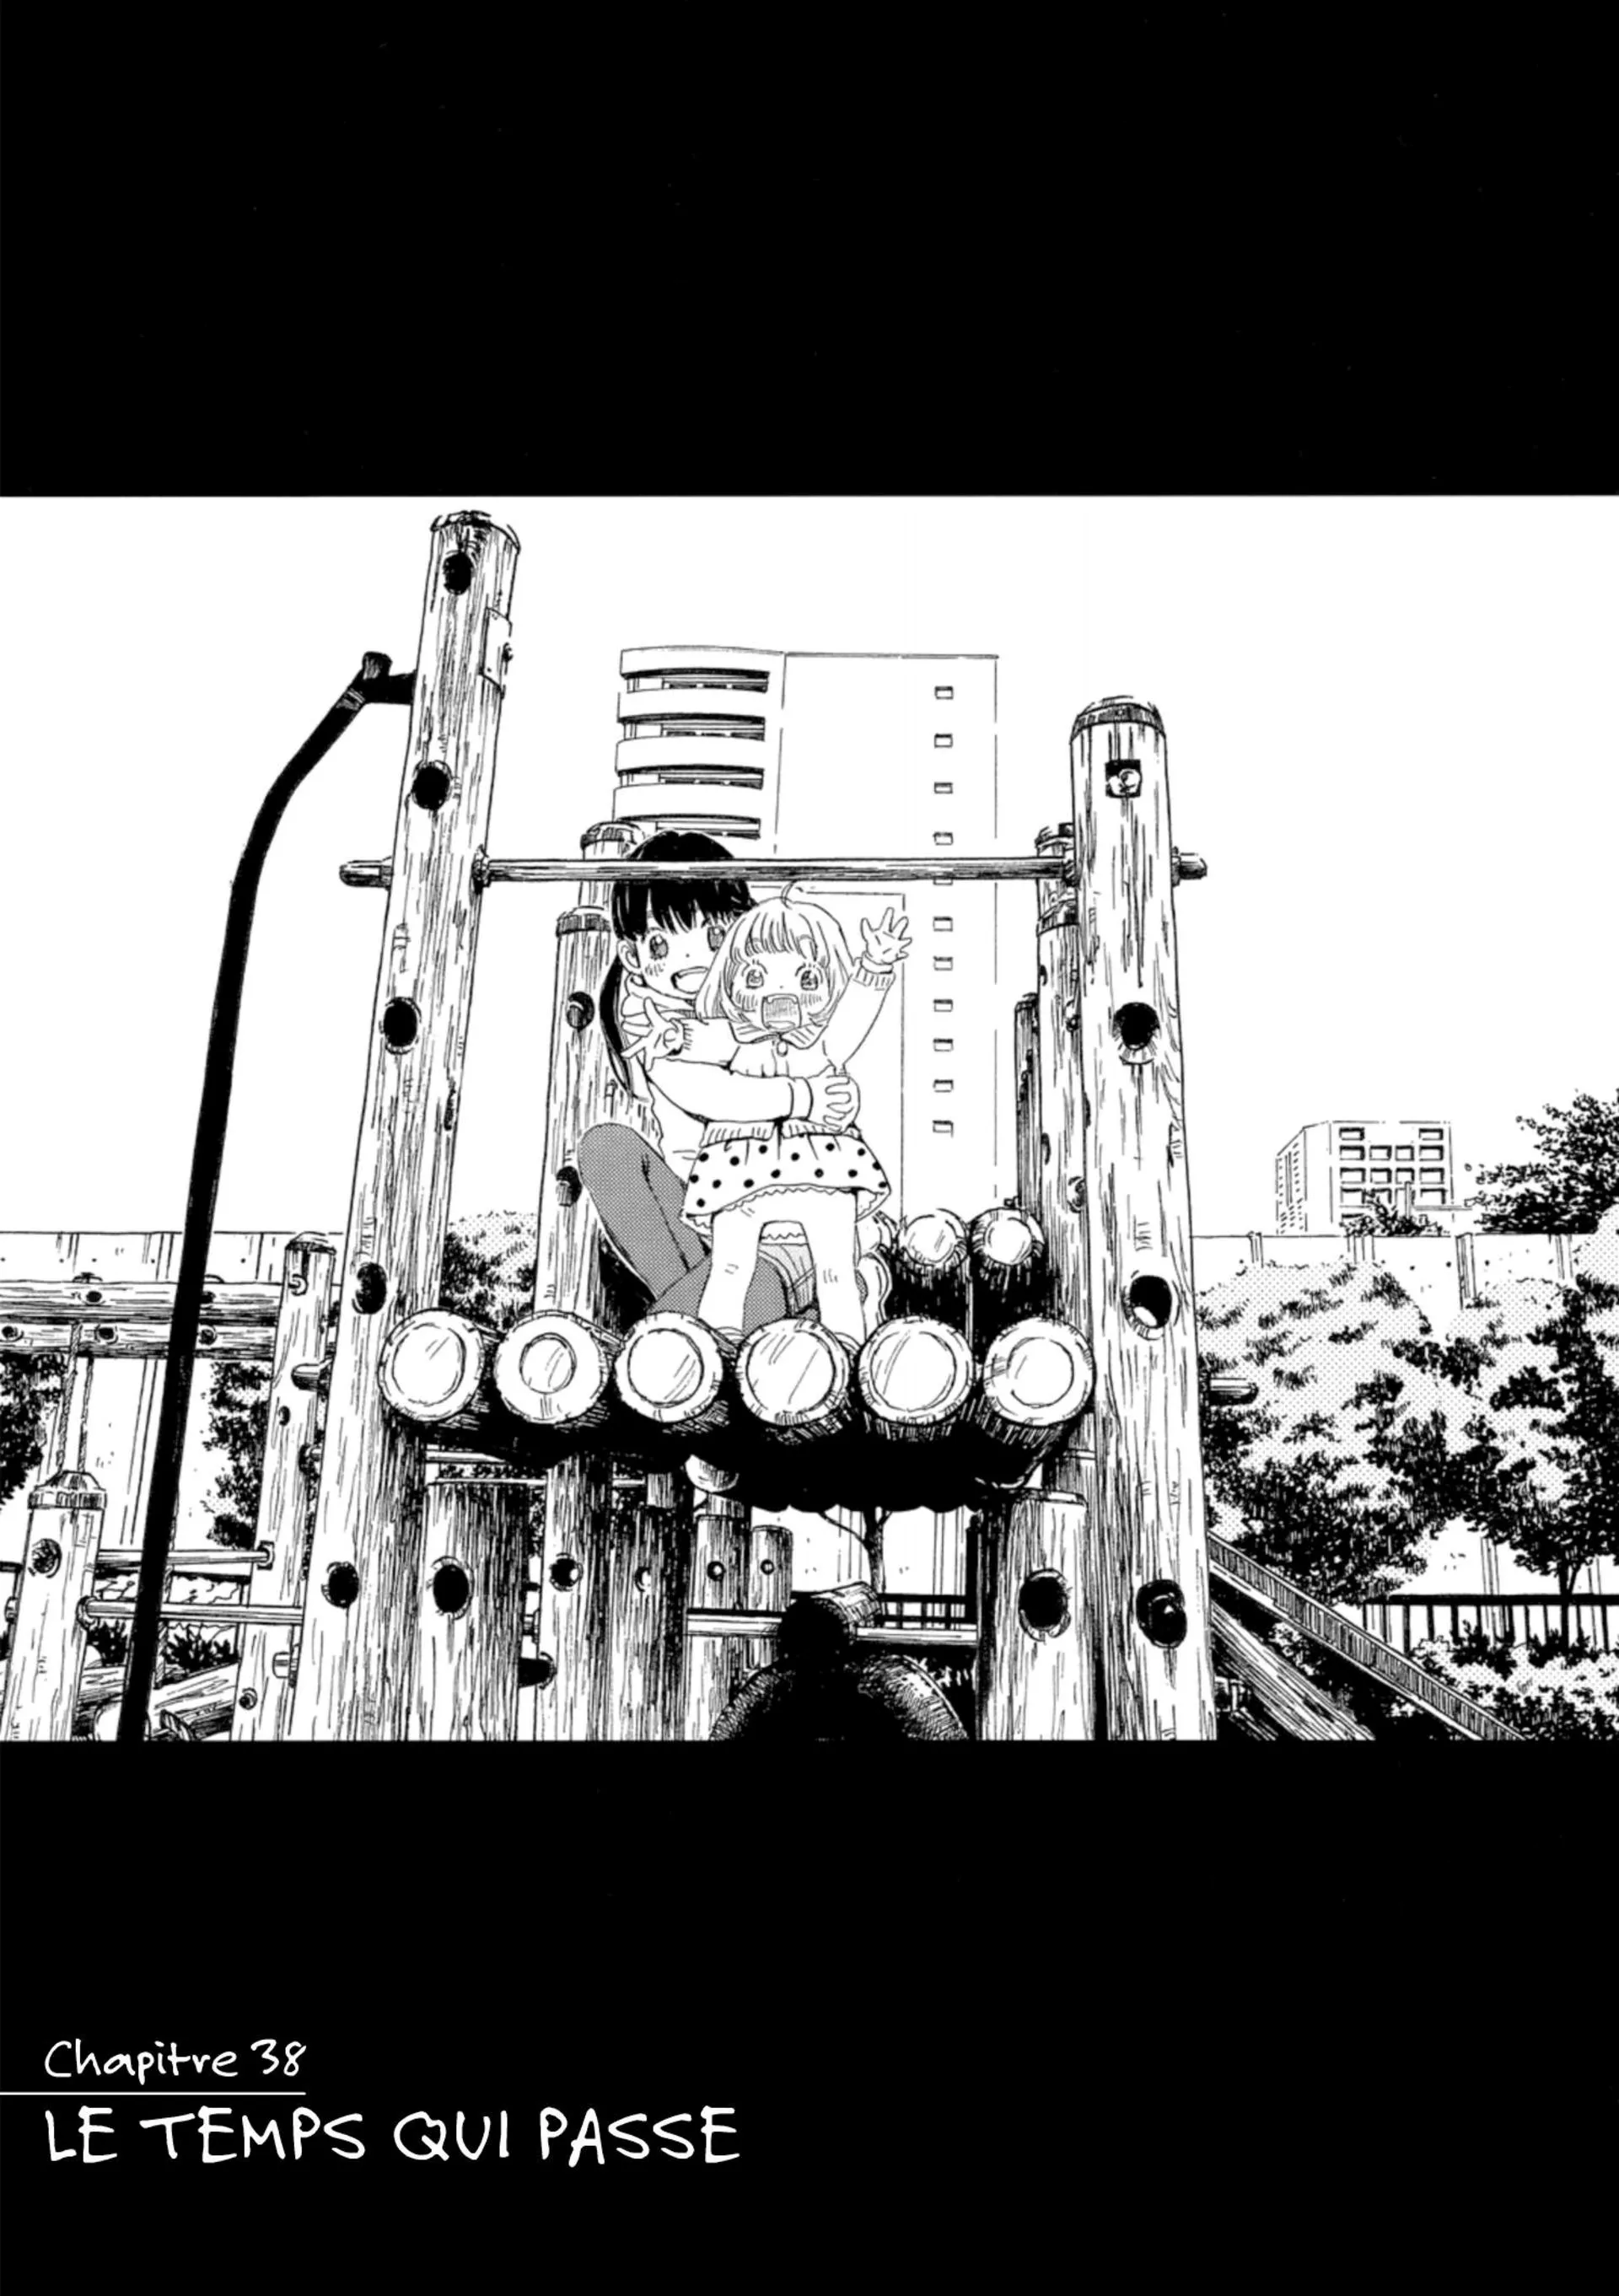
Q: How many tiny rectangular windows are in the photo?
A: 11